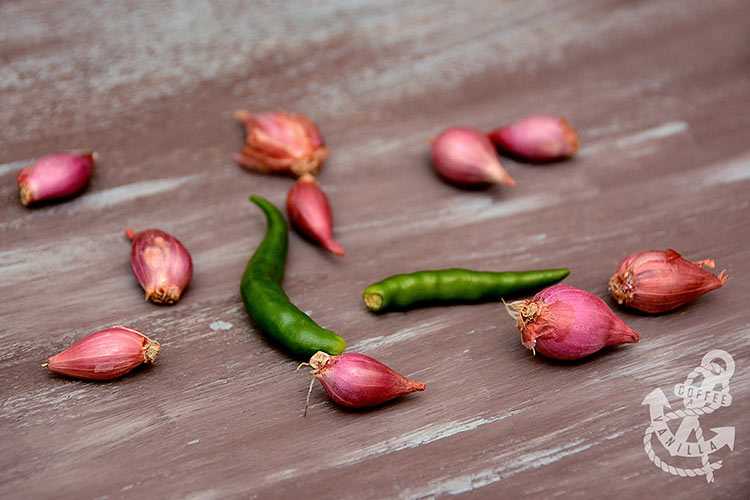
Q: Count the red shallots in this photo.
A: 10